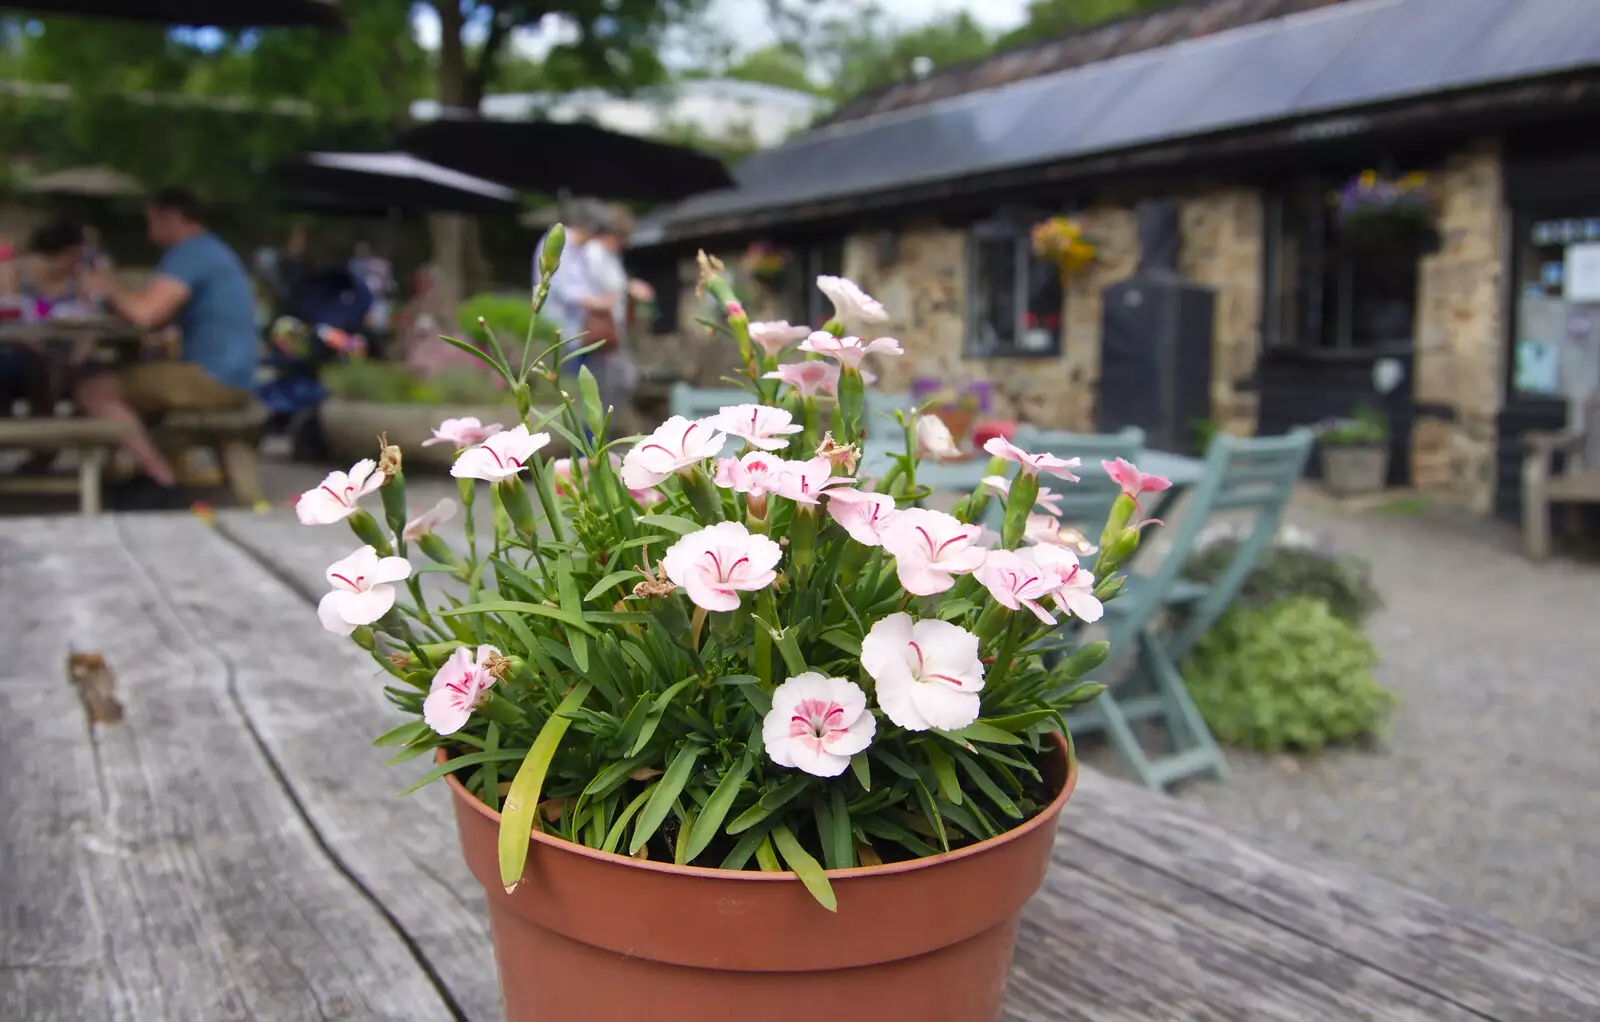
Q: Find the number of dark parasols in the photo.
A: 3